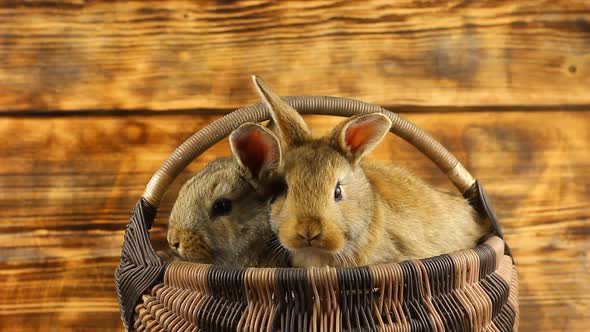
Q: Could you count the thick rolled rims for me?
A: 1